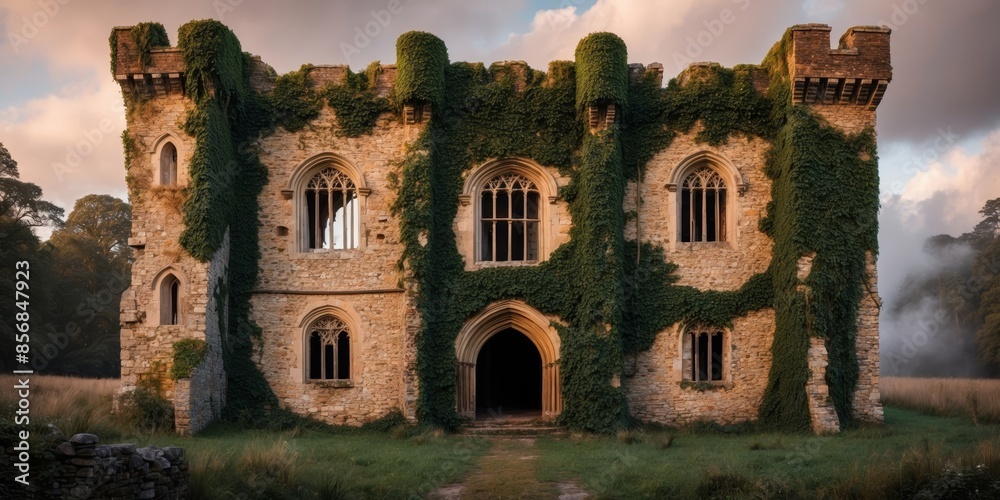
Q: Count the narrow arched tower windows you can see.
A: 2